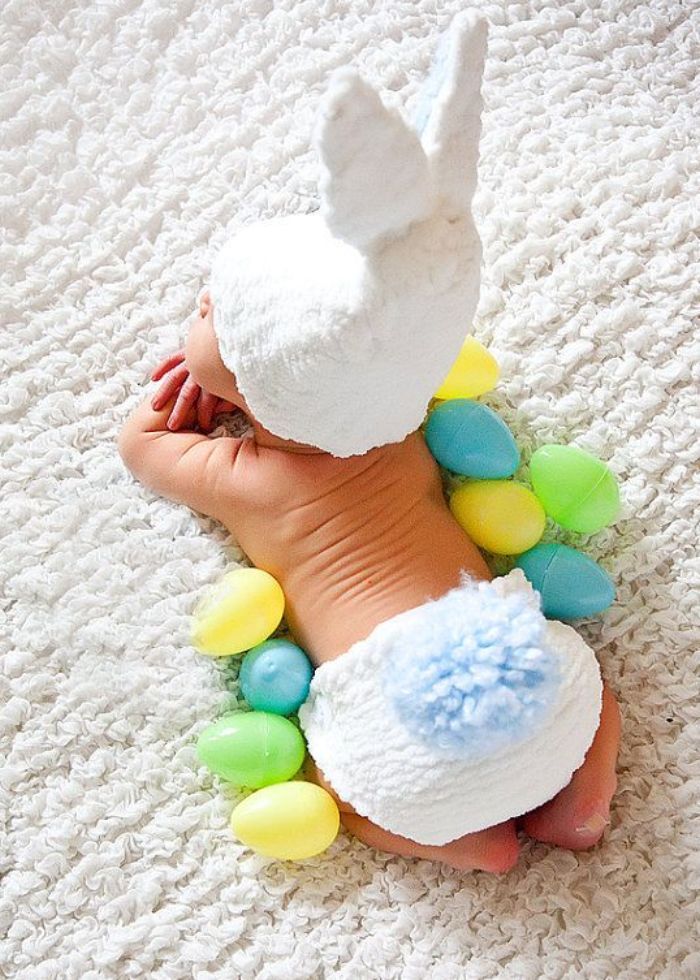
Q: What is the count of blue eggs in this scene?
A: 3